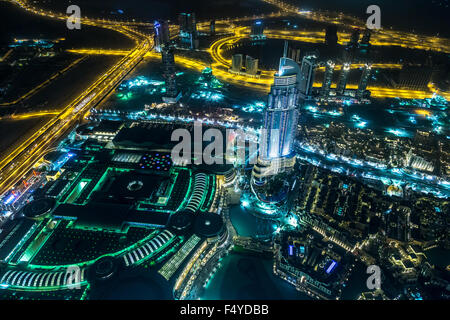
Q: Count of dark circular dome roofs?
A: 4